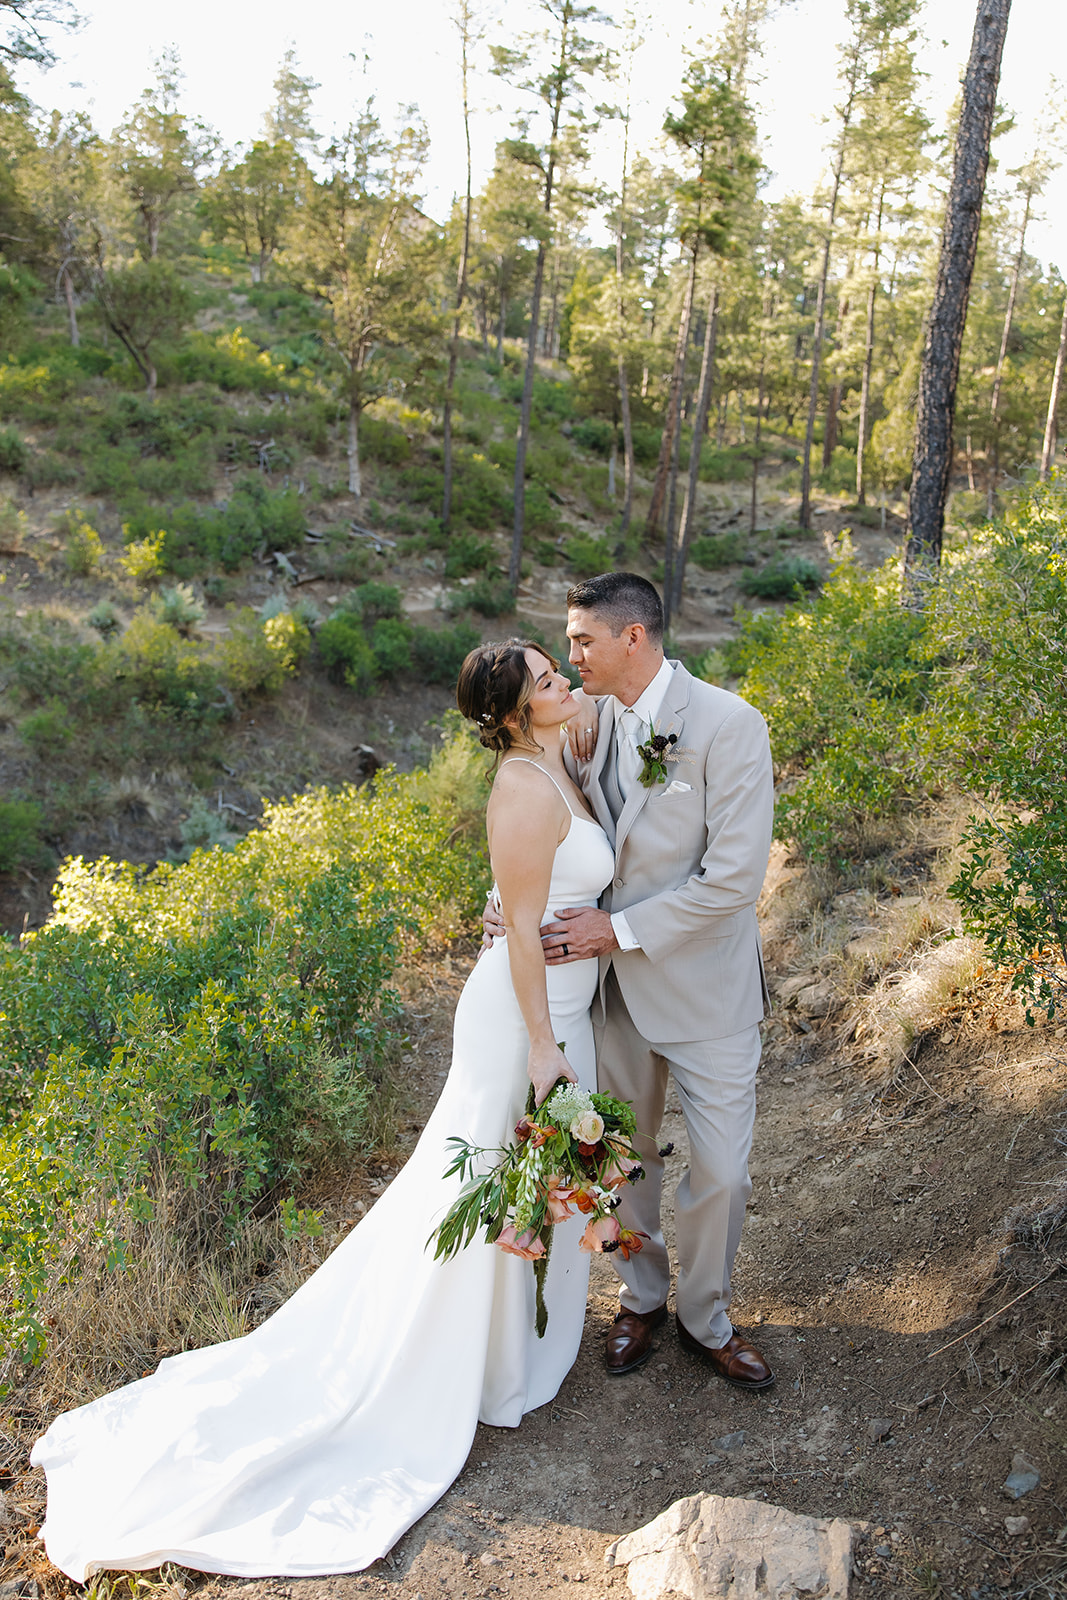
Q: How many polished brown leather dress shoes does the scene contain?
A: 2